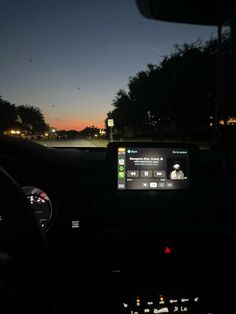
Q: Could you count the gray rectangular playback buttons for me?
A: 3